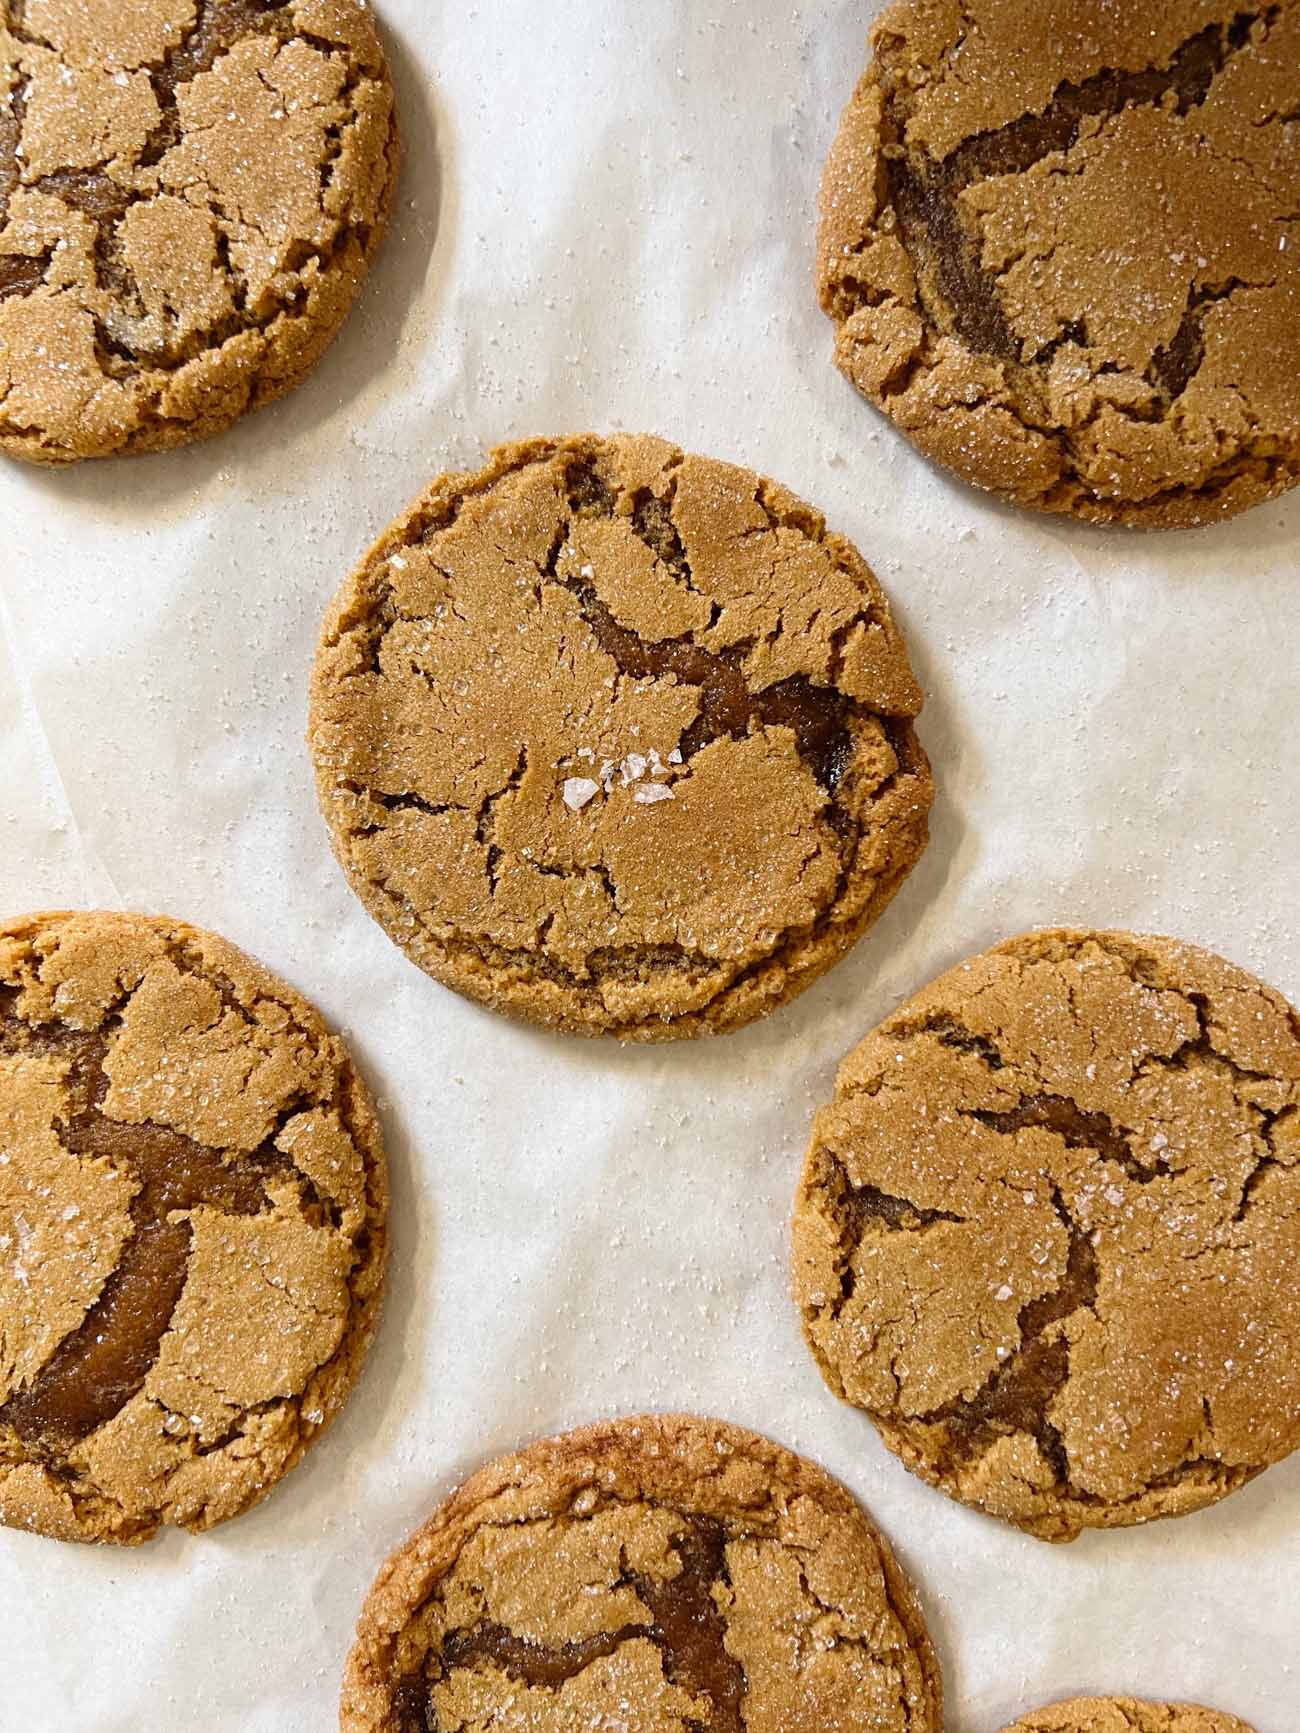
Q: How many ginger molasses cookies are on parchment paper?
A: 7